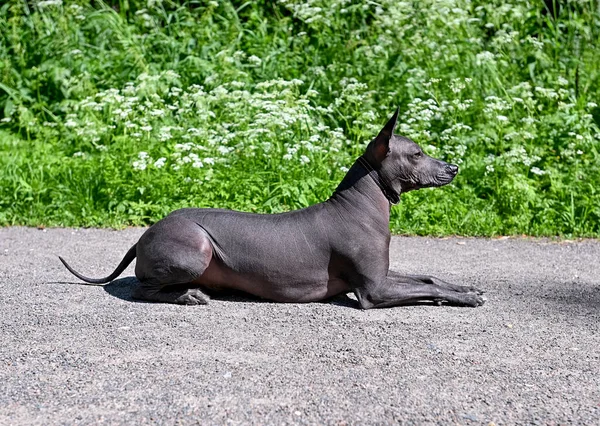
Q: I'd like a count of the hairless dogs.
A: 1